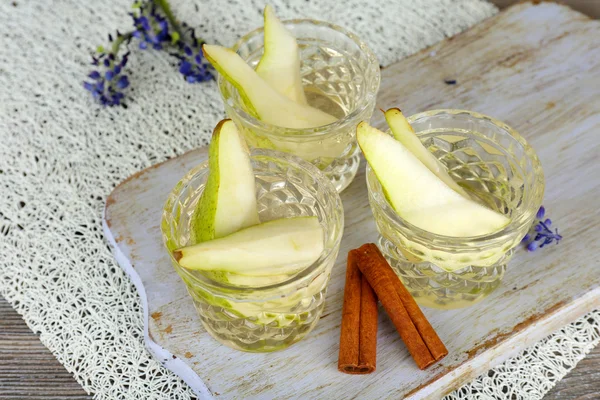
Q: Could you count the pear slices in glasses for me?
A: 6